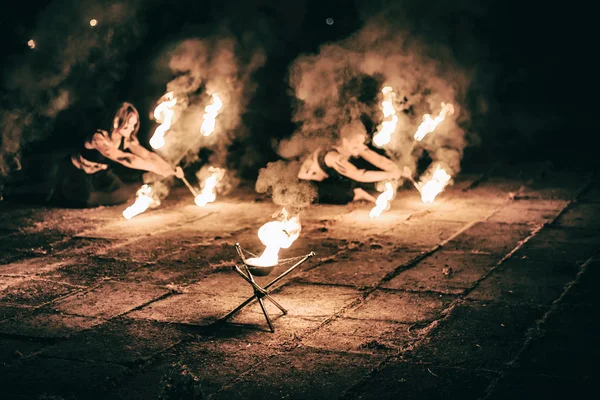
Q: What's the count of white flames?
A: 9